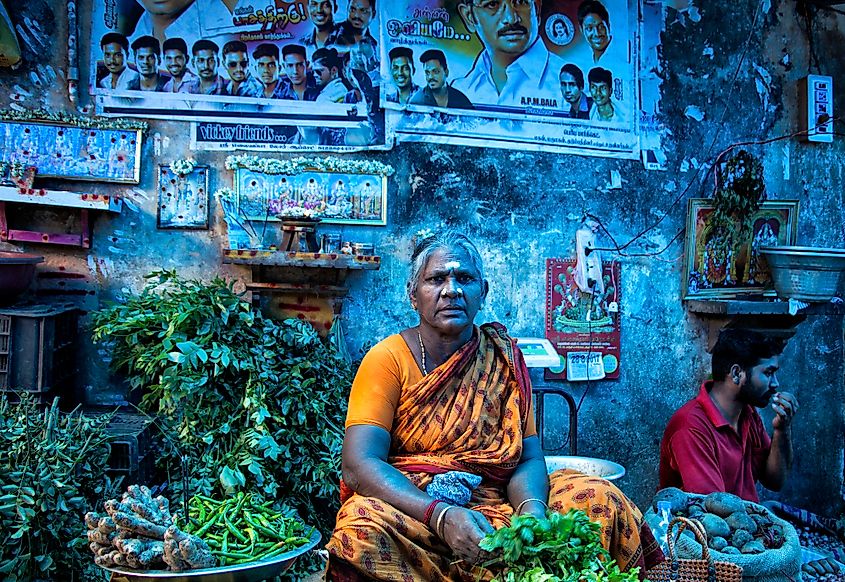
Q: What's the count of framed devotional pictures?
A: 4